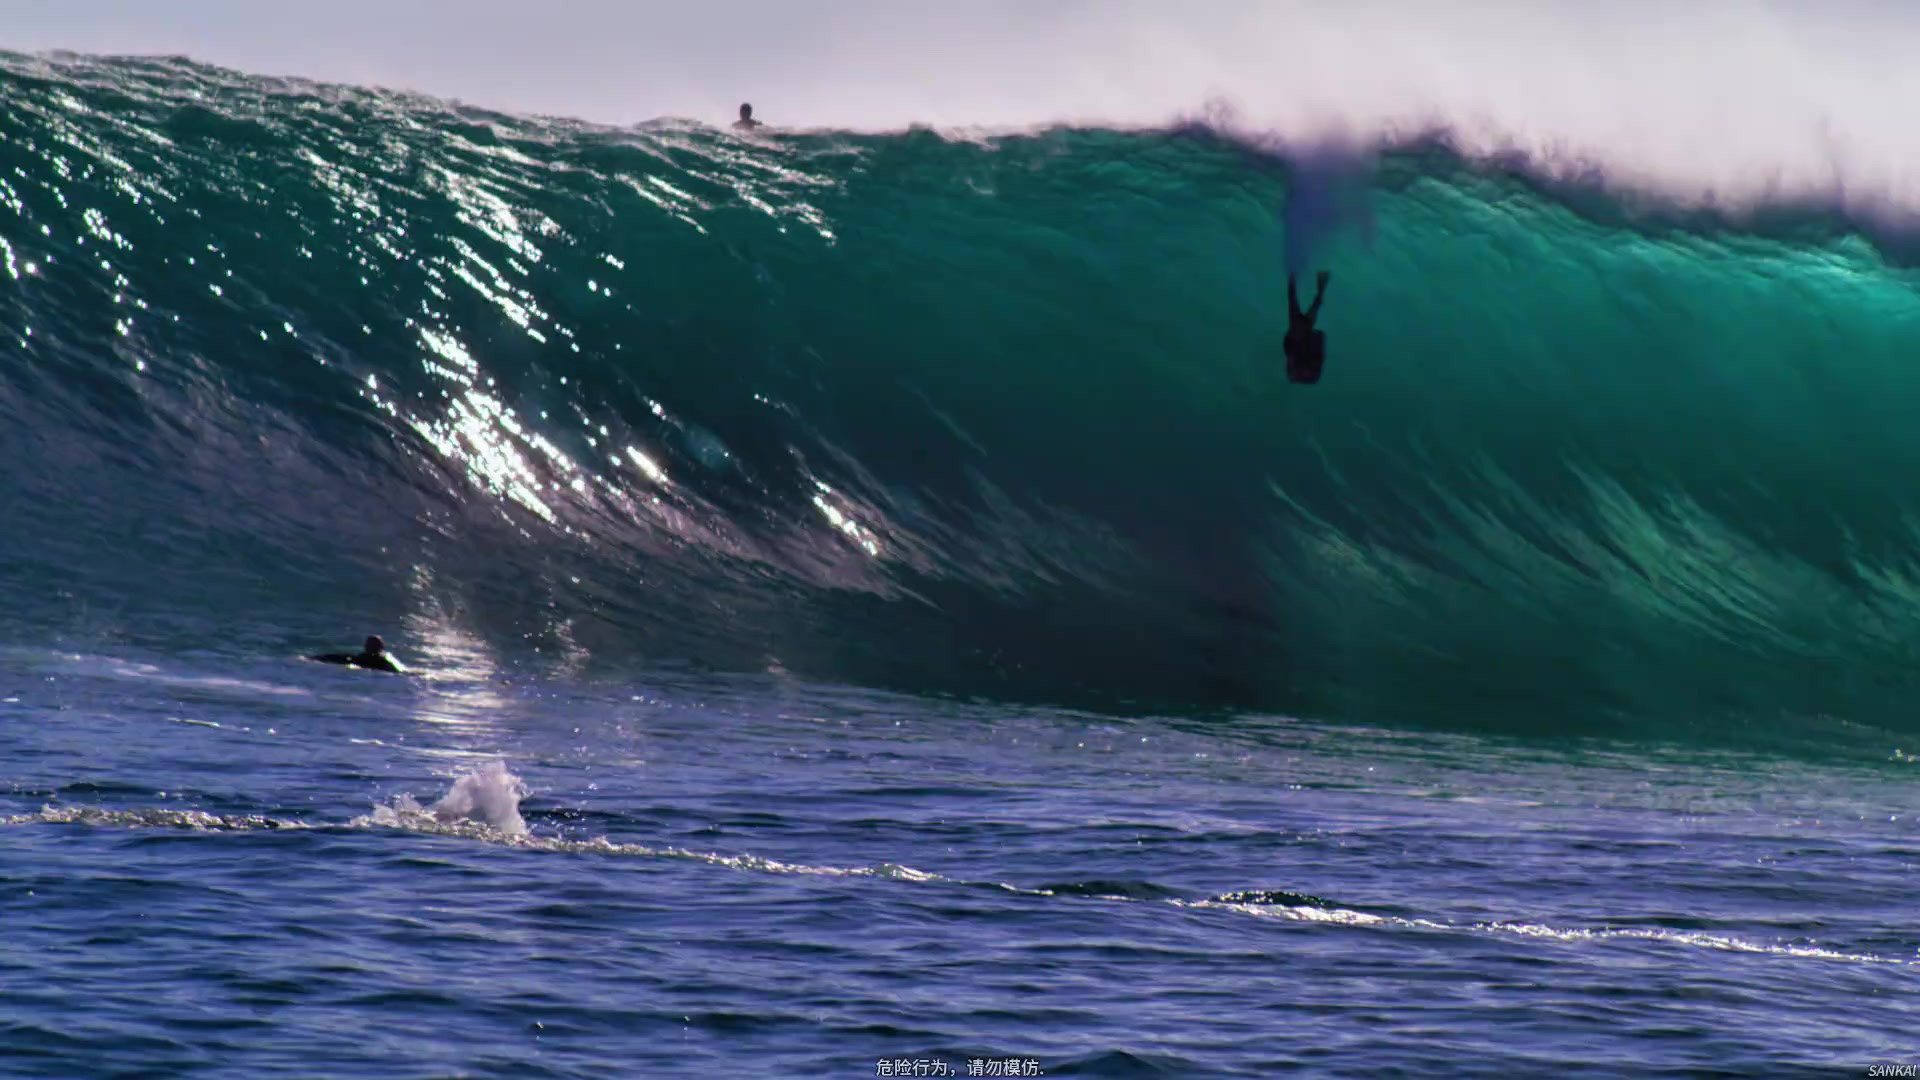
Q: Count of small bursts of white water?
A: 1